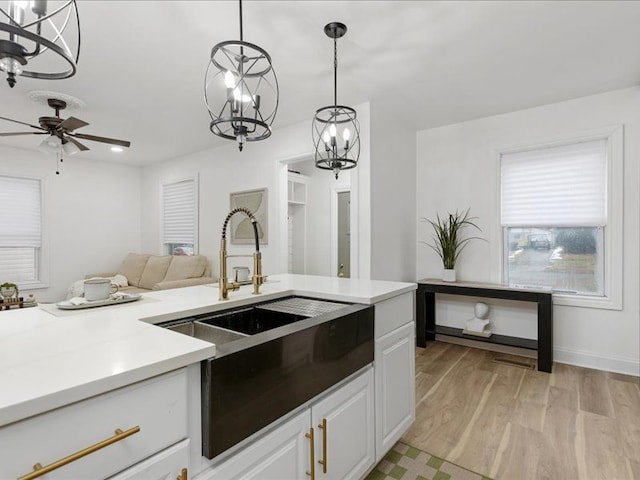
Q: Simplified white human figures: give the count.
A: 1